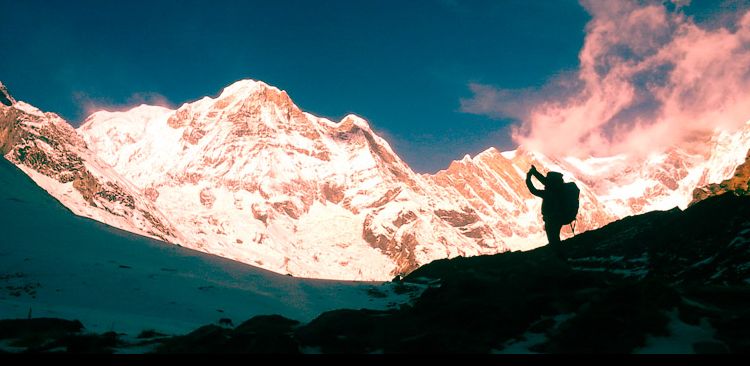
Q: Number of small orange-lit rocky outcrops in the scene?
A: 1